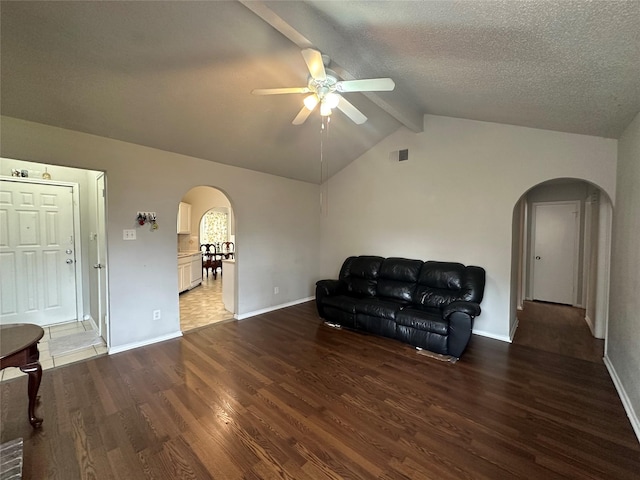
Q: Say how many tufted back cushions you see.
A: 3